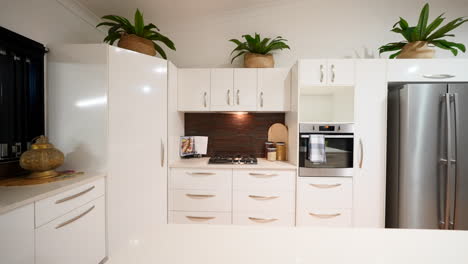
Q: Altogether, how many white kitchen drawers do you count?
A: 10